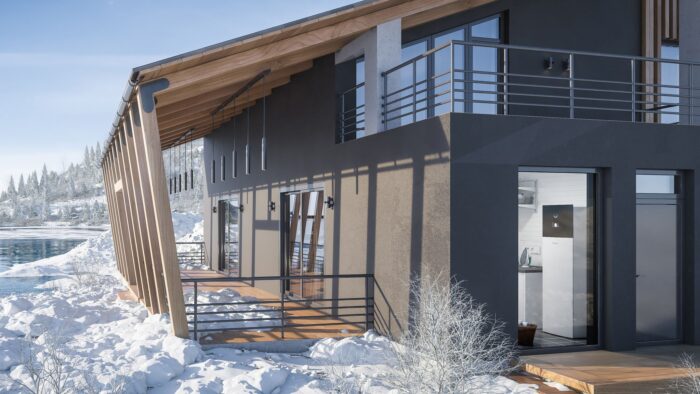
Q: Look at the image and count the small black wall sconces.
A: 6